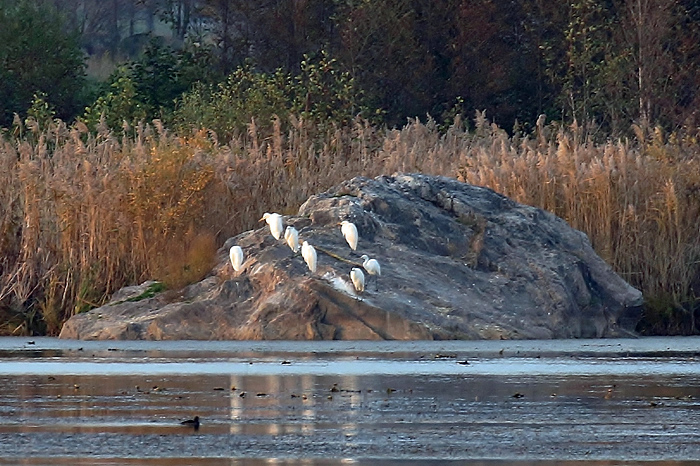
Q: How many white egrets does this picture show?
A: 7